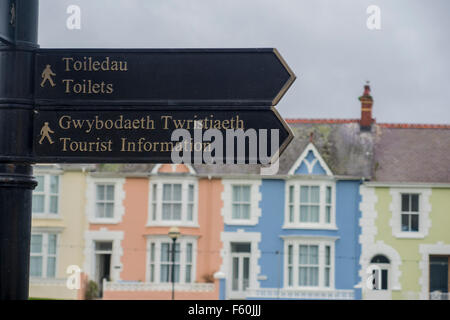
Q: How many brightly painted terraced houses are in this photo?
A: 4